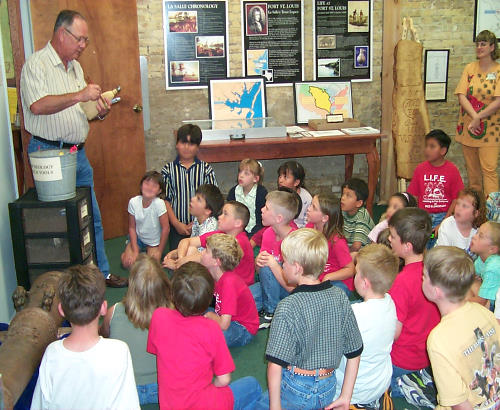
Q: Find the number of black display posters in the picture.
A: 3